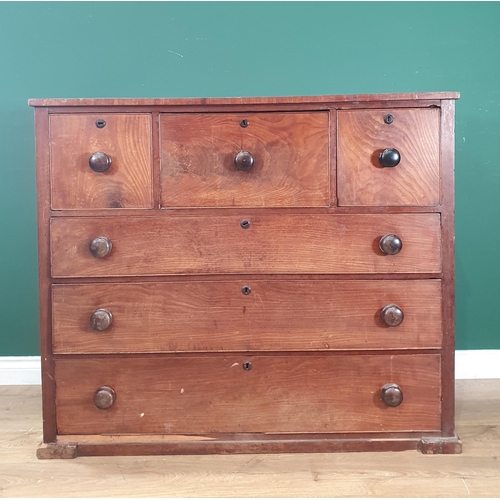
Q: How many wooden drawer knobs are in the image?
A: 9